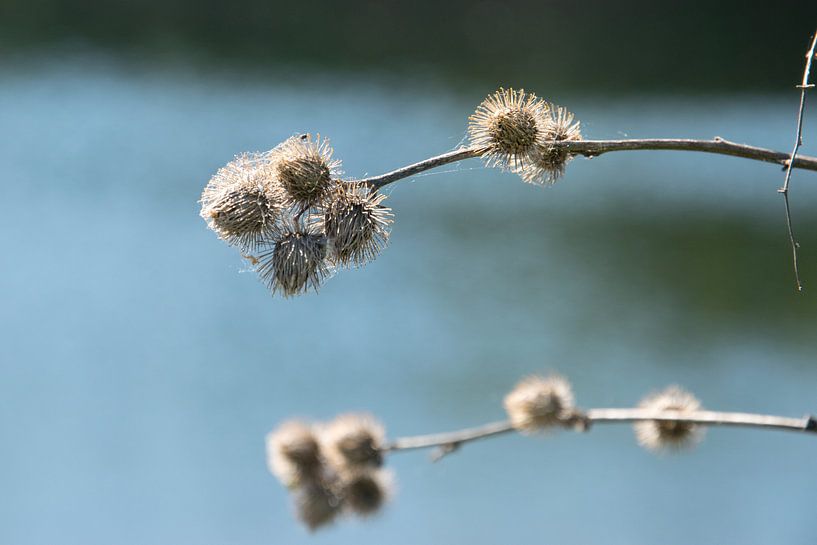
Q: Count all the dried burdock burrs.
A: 12